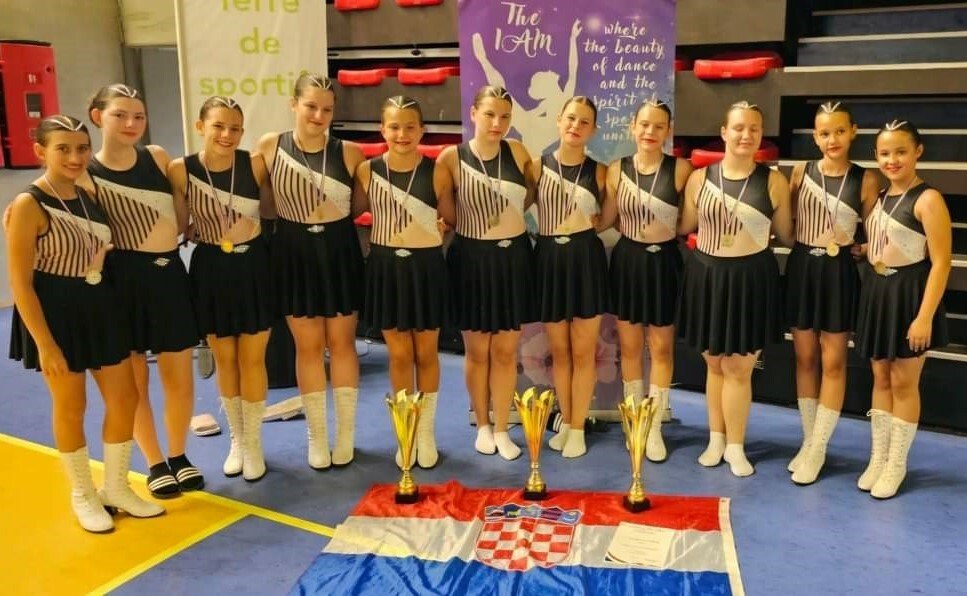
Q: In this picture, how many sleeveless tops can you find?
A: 11